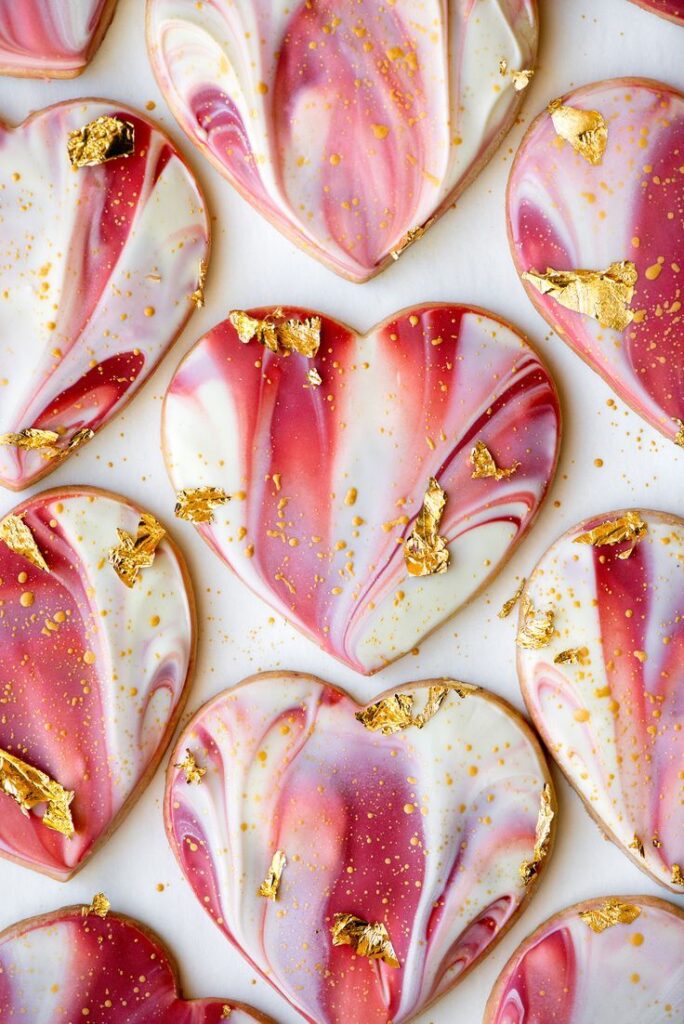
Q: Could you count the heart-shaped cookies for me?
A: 11